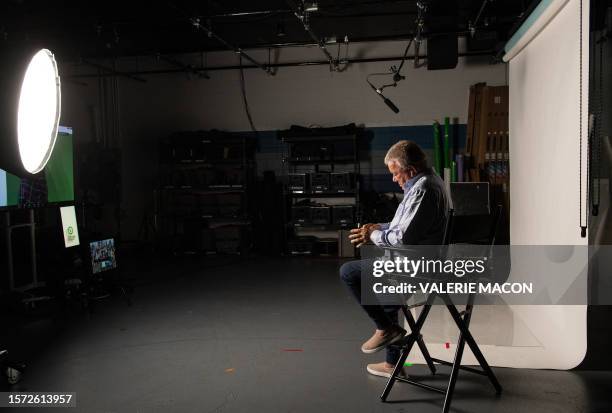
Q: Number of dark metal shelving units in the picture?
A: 2